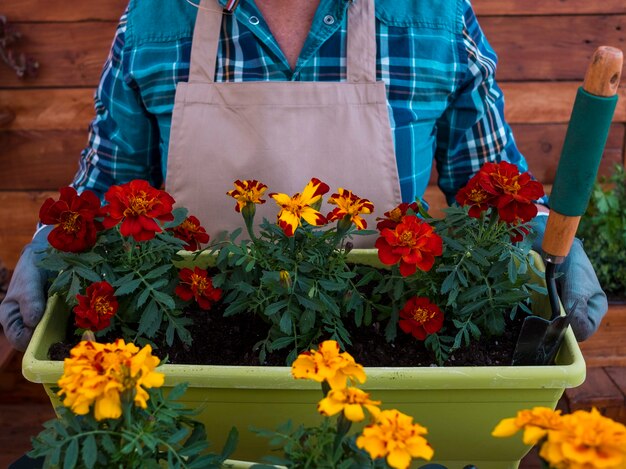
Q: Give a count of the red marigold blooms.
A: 10